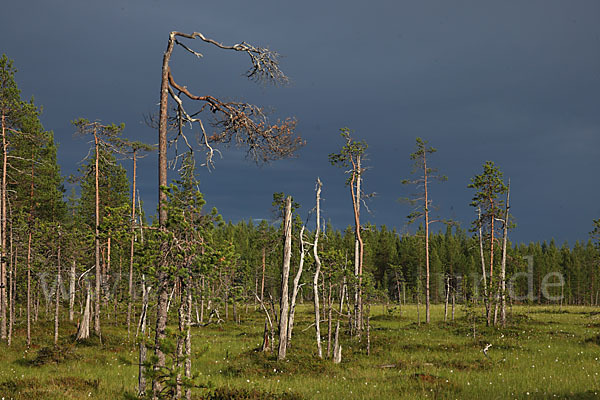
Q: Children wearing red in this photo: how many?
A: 0